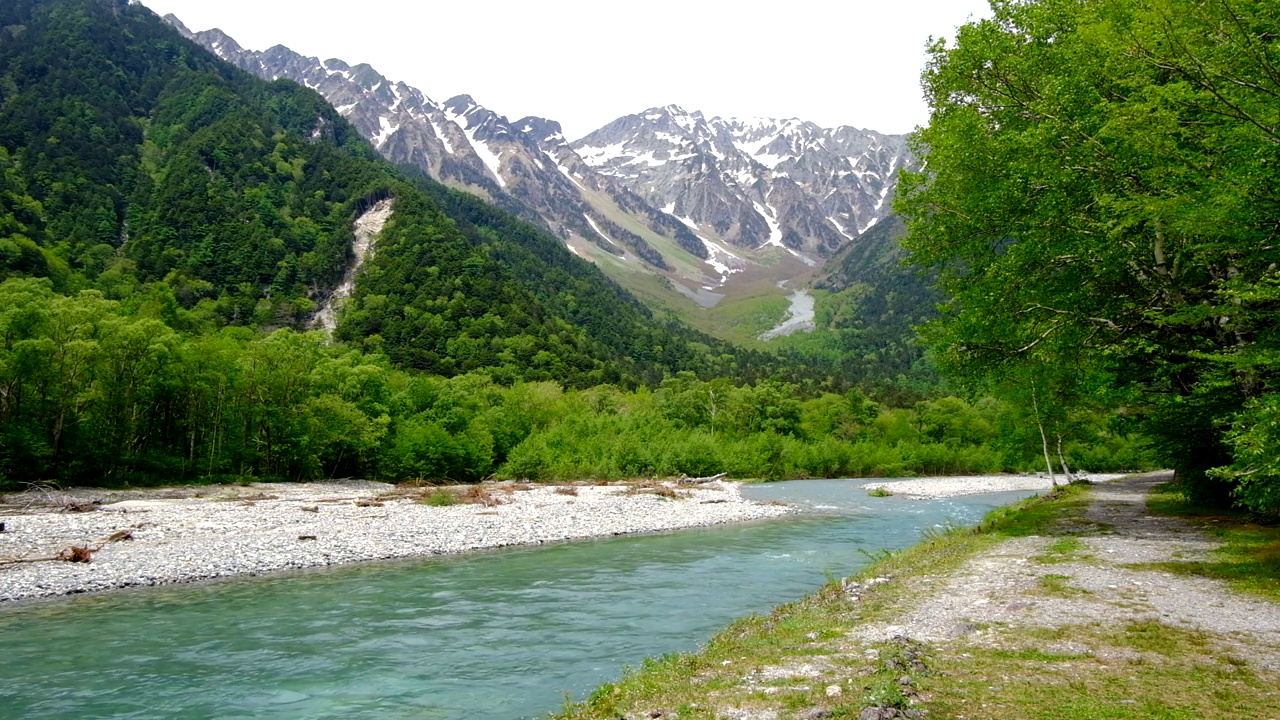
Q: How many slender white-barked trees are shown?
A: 2